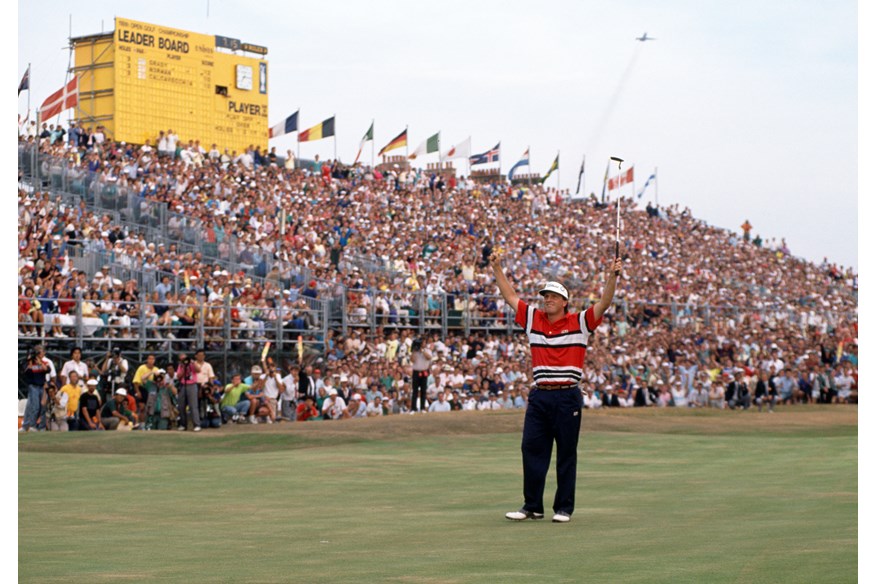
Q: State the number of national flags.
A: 15